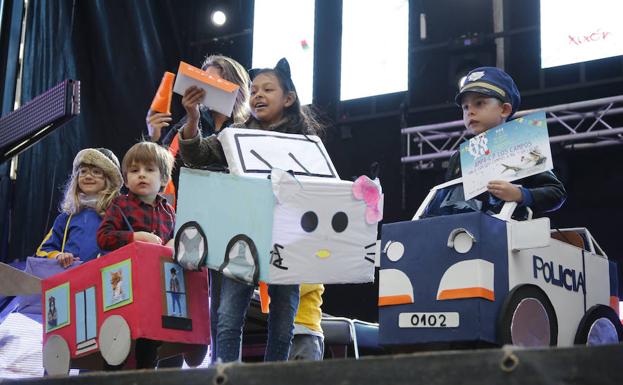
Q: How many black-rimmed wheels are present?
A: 4